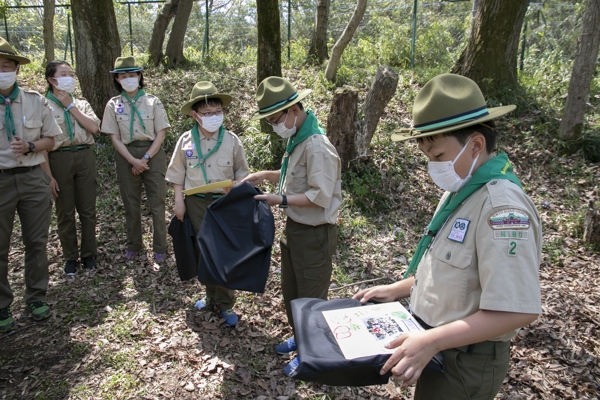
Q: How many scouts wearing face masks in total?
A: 6